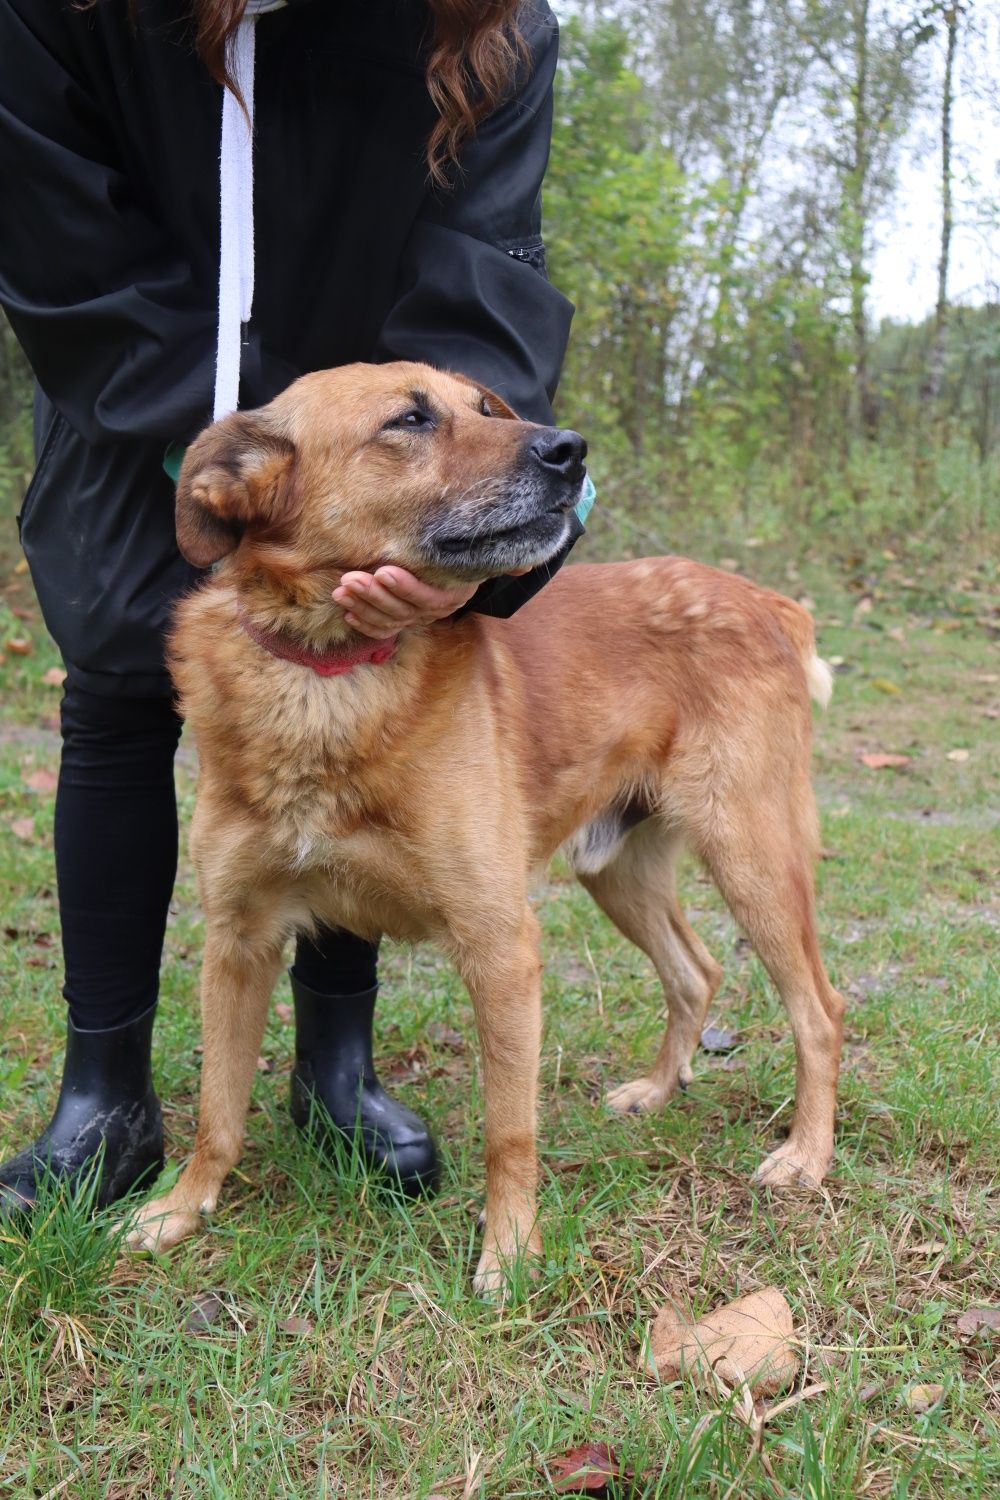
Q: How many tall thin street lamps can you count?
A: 0